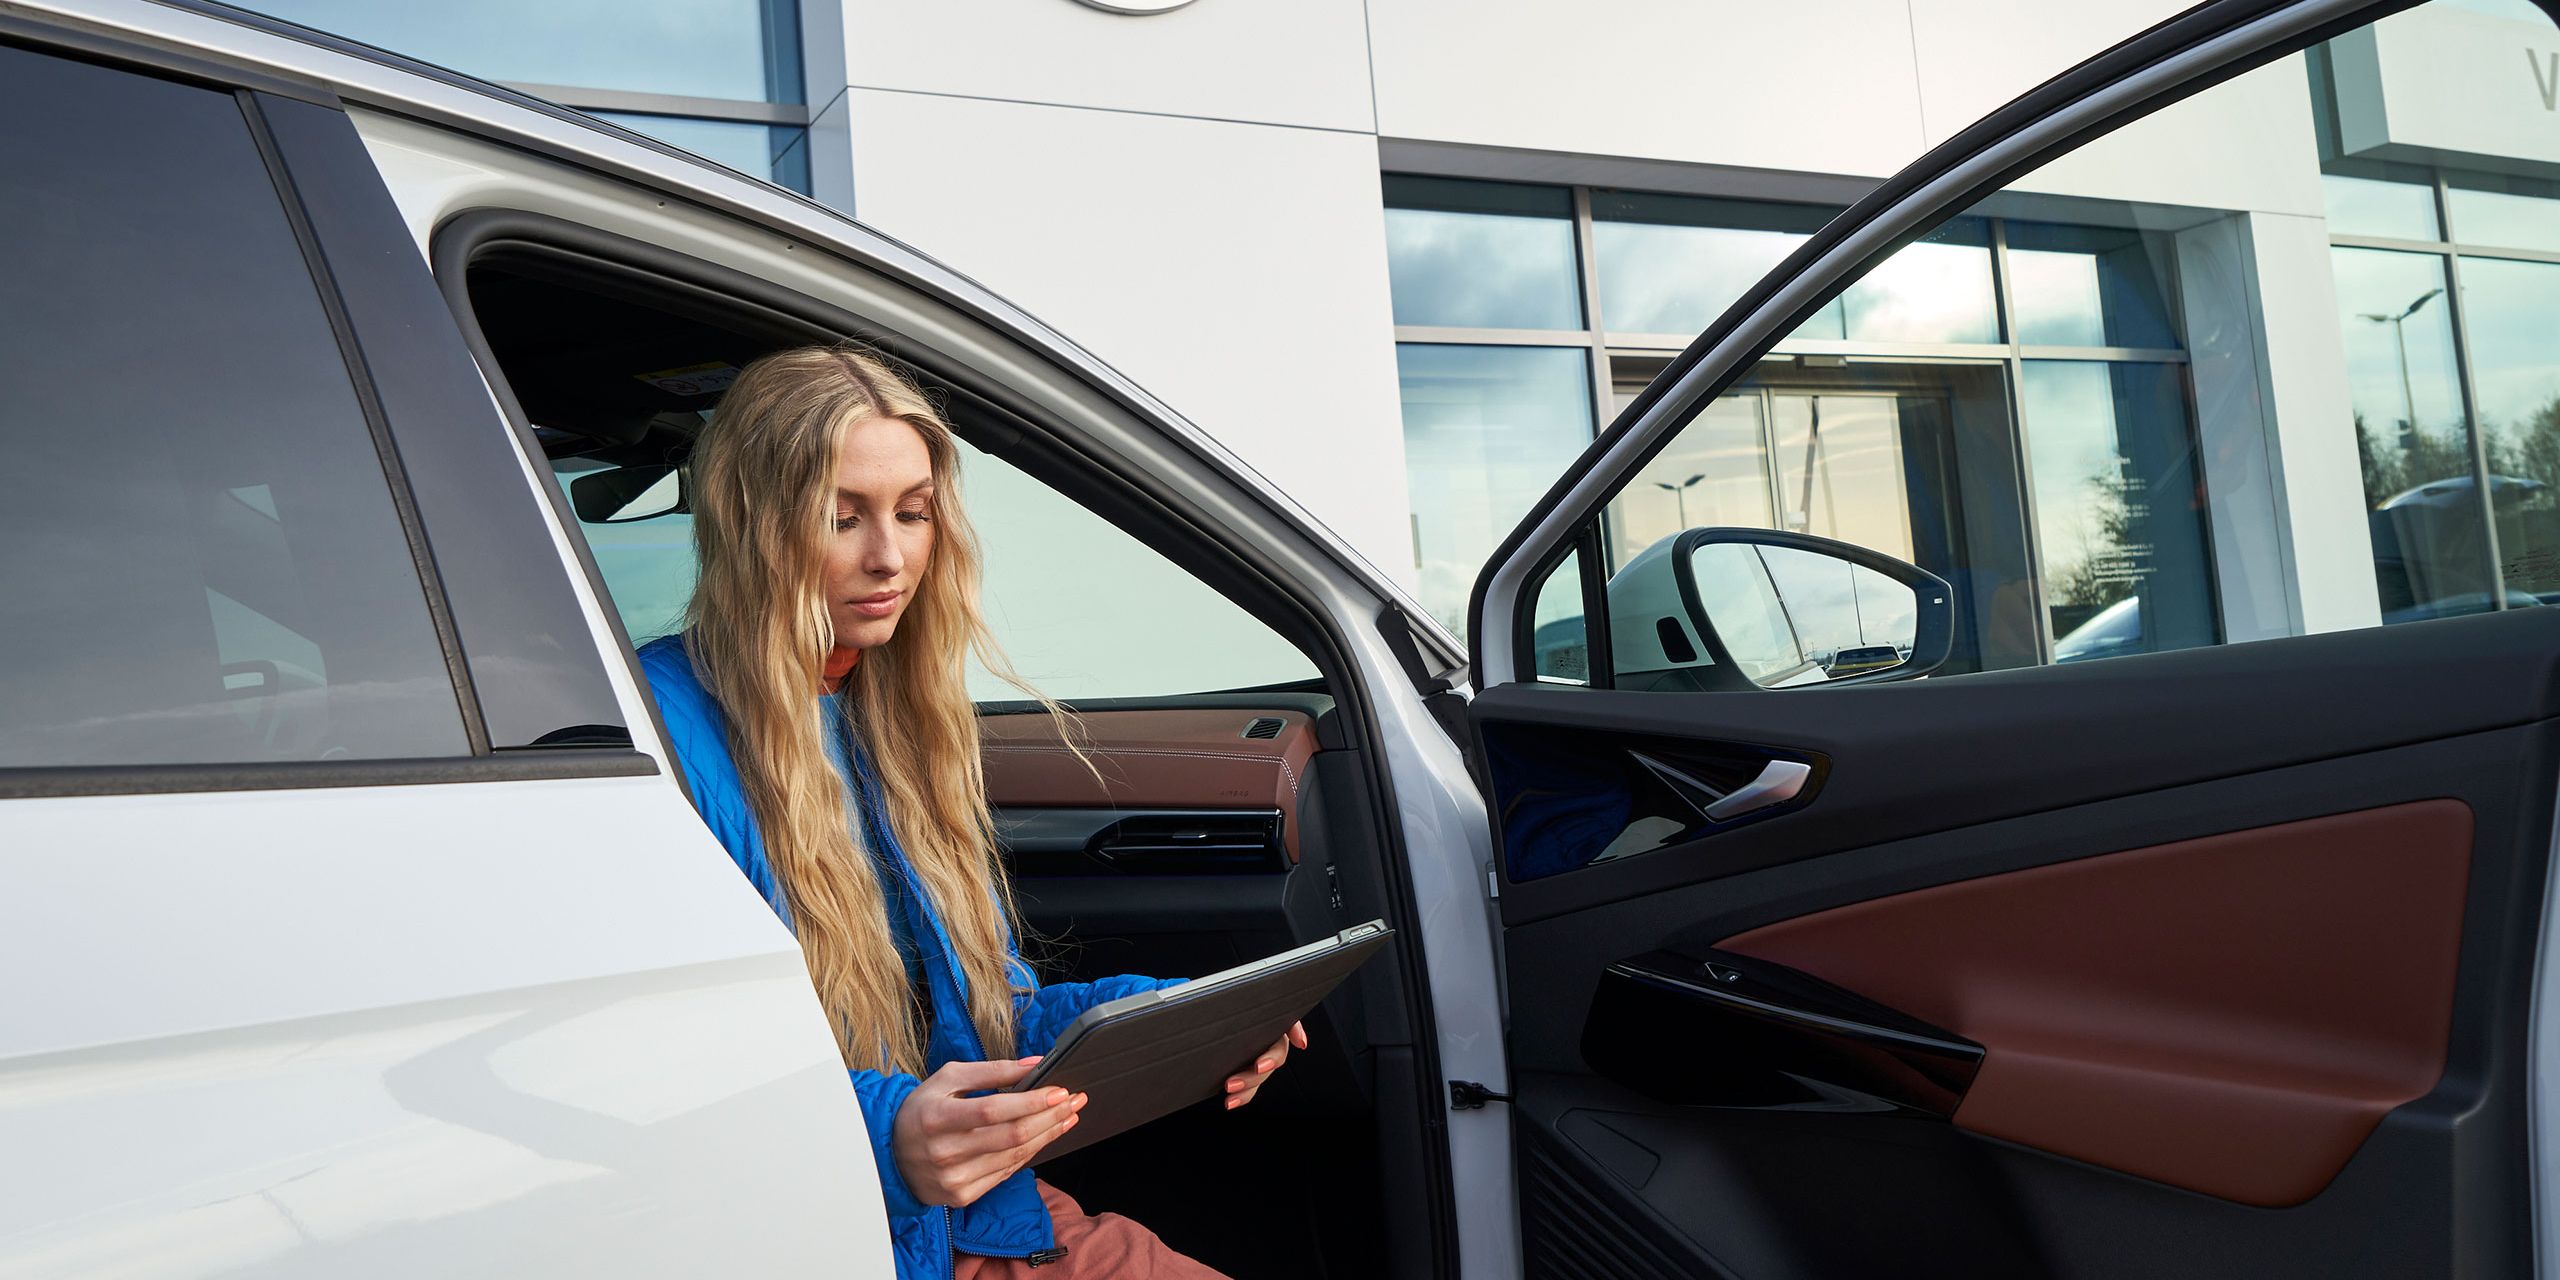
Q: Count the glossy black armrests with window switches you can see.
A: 1